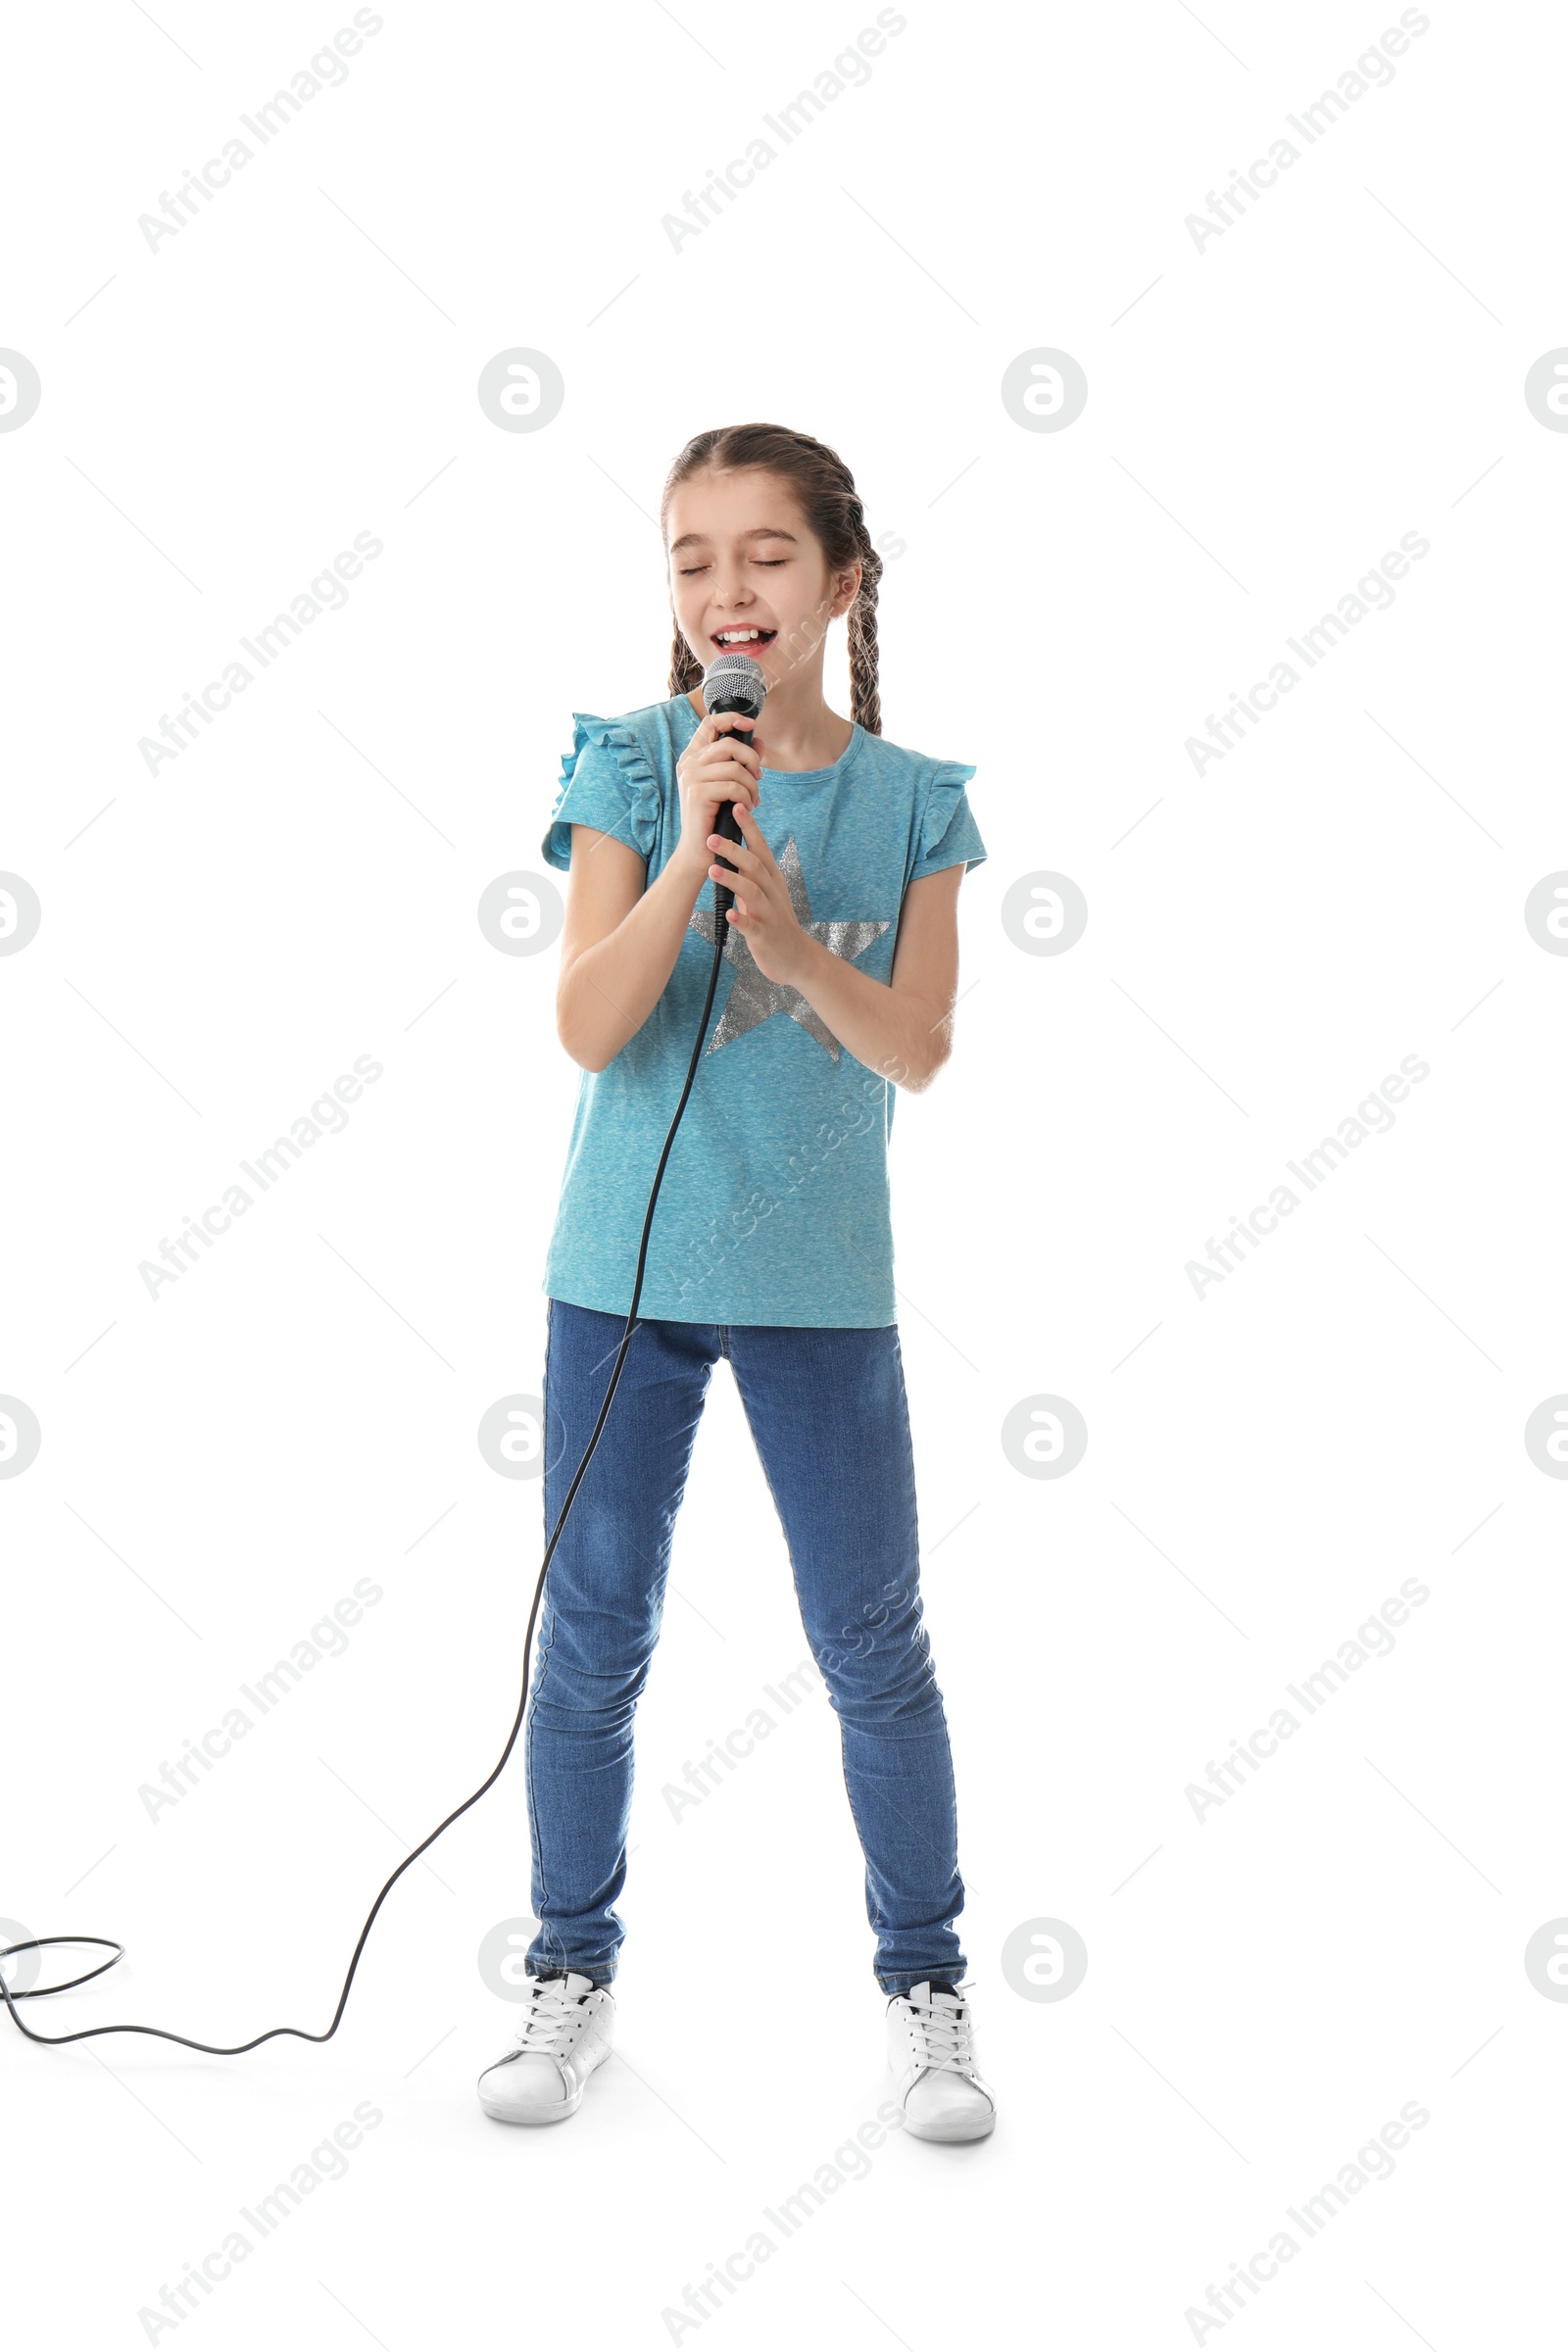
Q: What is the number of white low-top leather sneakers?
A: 2